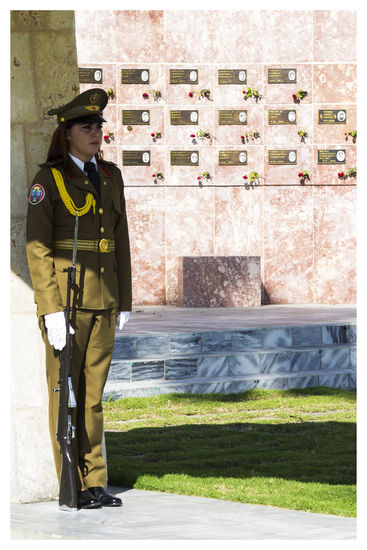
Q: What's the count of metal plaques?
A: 15